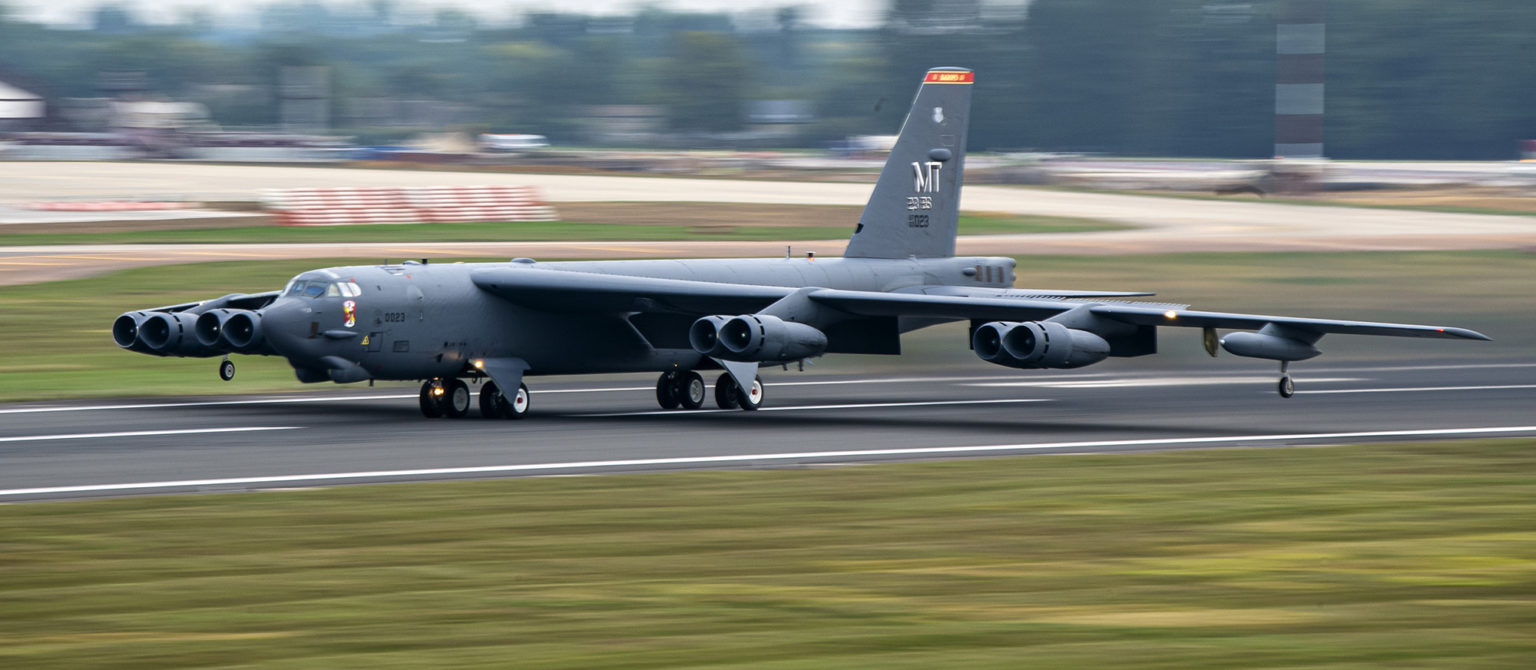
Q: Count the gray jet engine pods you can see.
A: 4